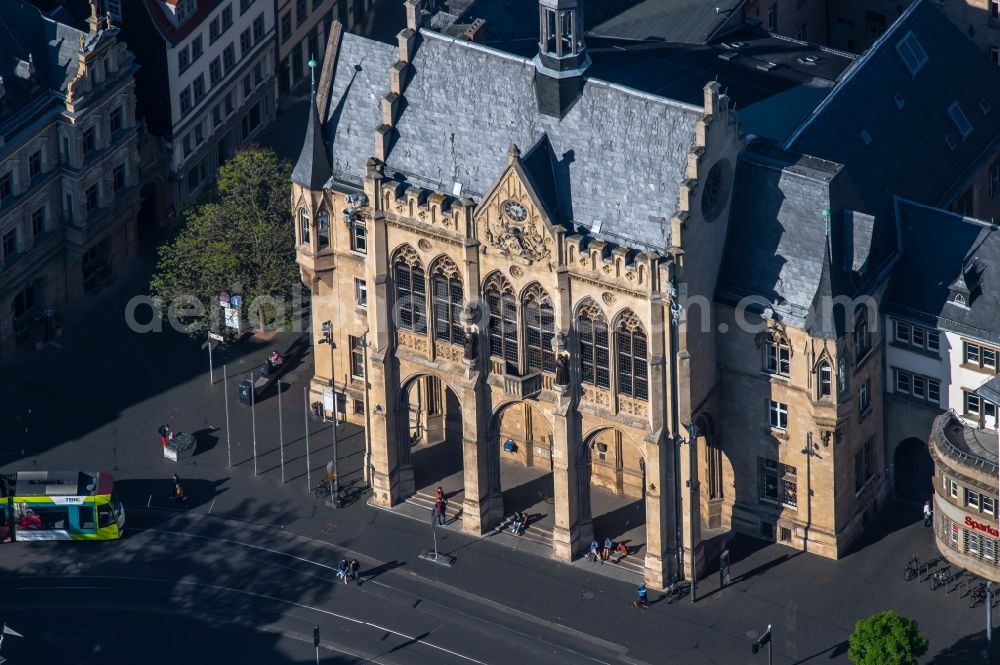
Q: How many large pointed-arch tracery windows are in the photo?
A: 6